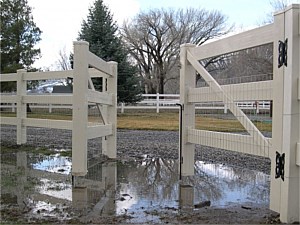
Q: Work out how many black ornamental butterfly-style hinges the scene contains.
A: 2